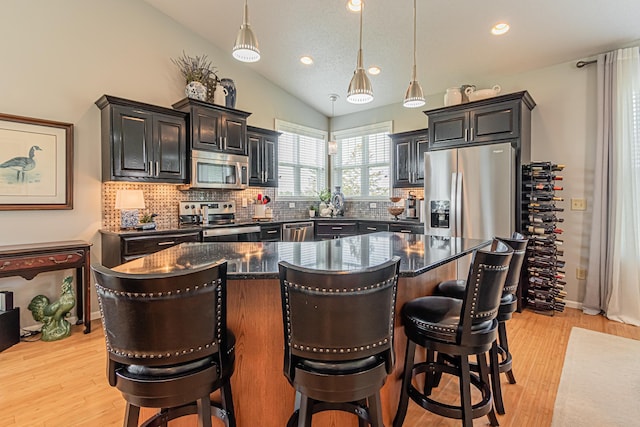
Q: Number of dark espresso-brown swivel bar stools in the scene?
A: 4